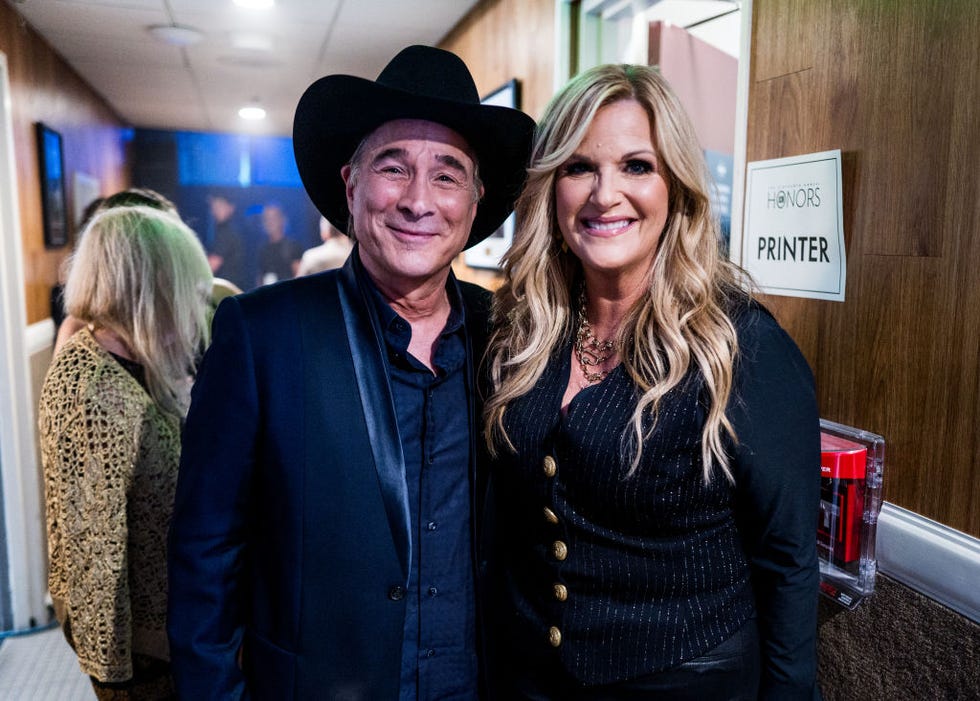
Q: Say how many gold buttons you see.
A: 5